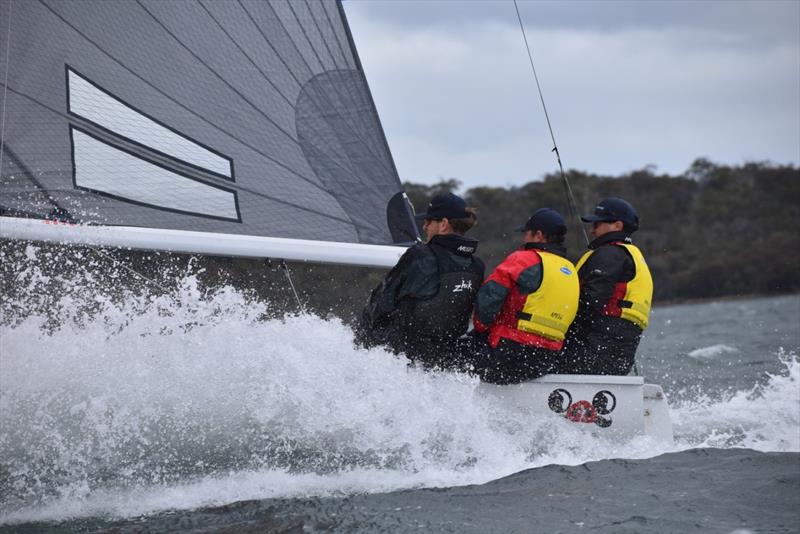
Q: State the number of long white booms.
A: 1